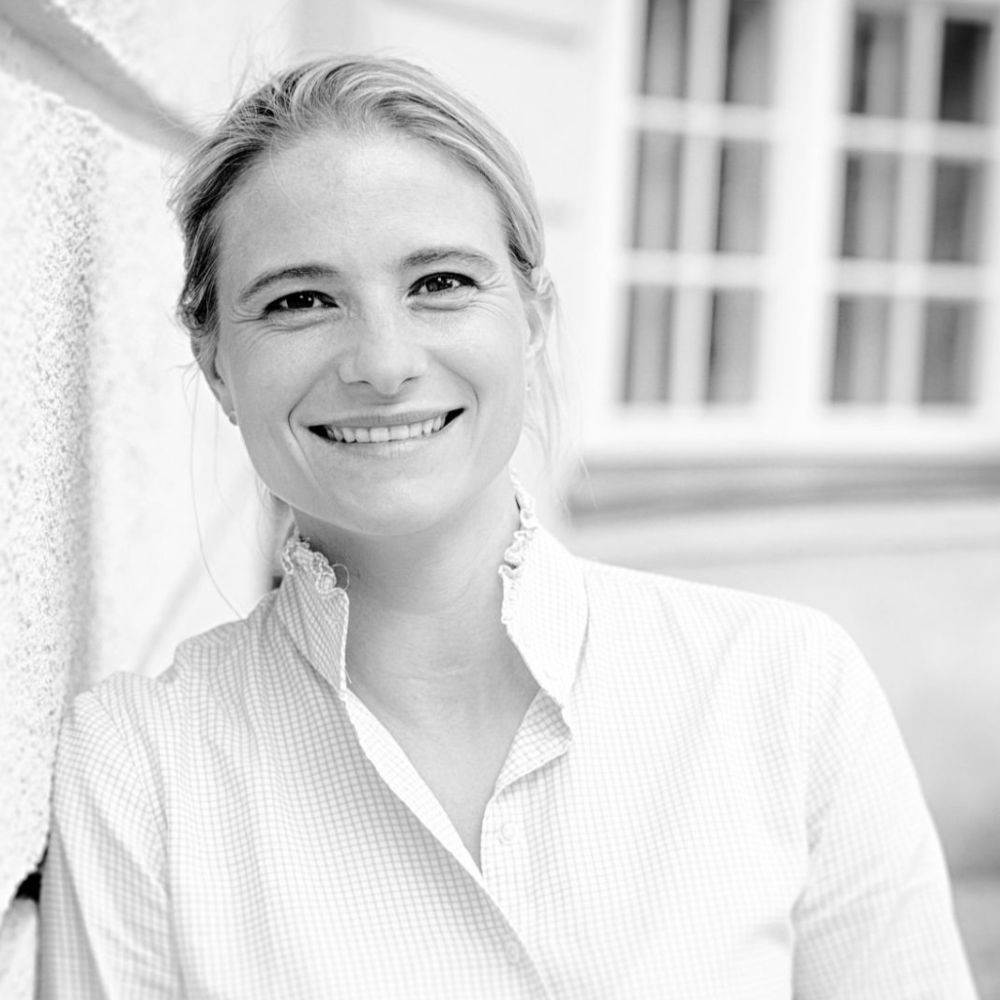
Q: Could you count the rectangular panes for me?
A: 12